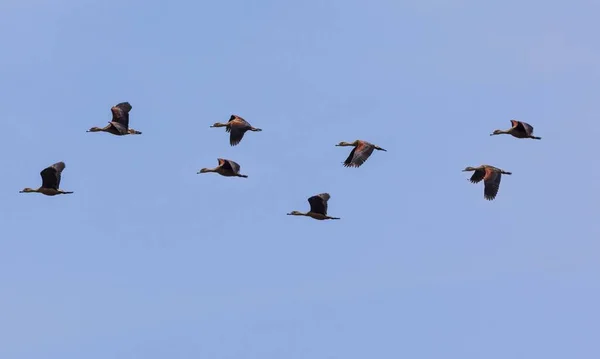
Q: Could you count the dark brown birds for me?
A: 8